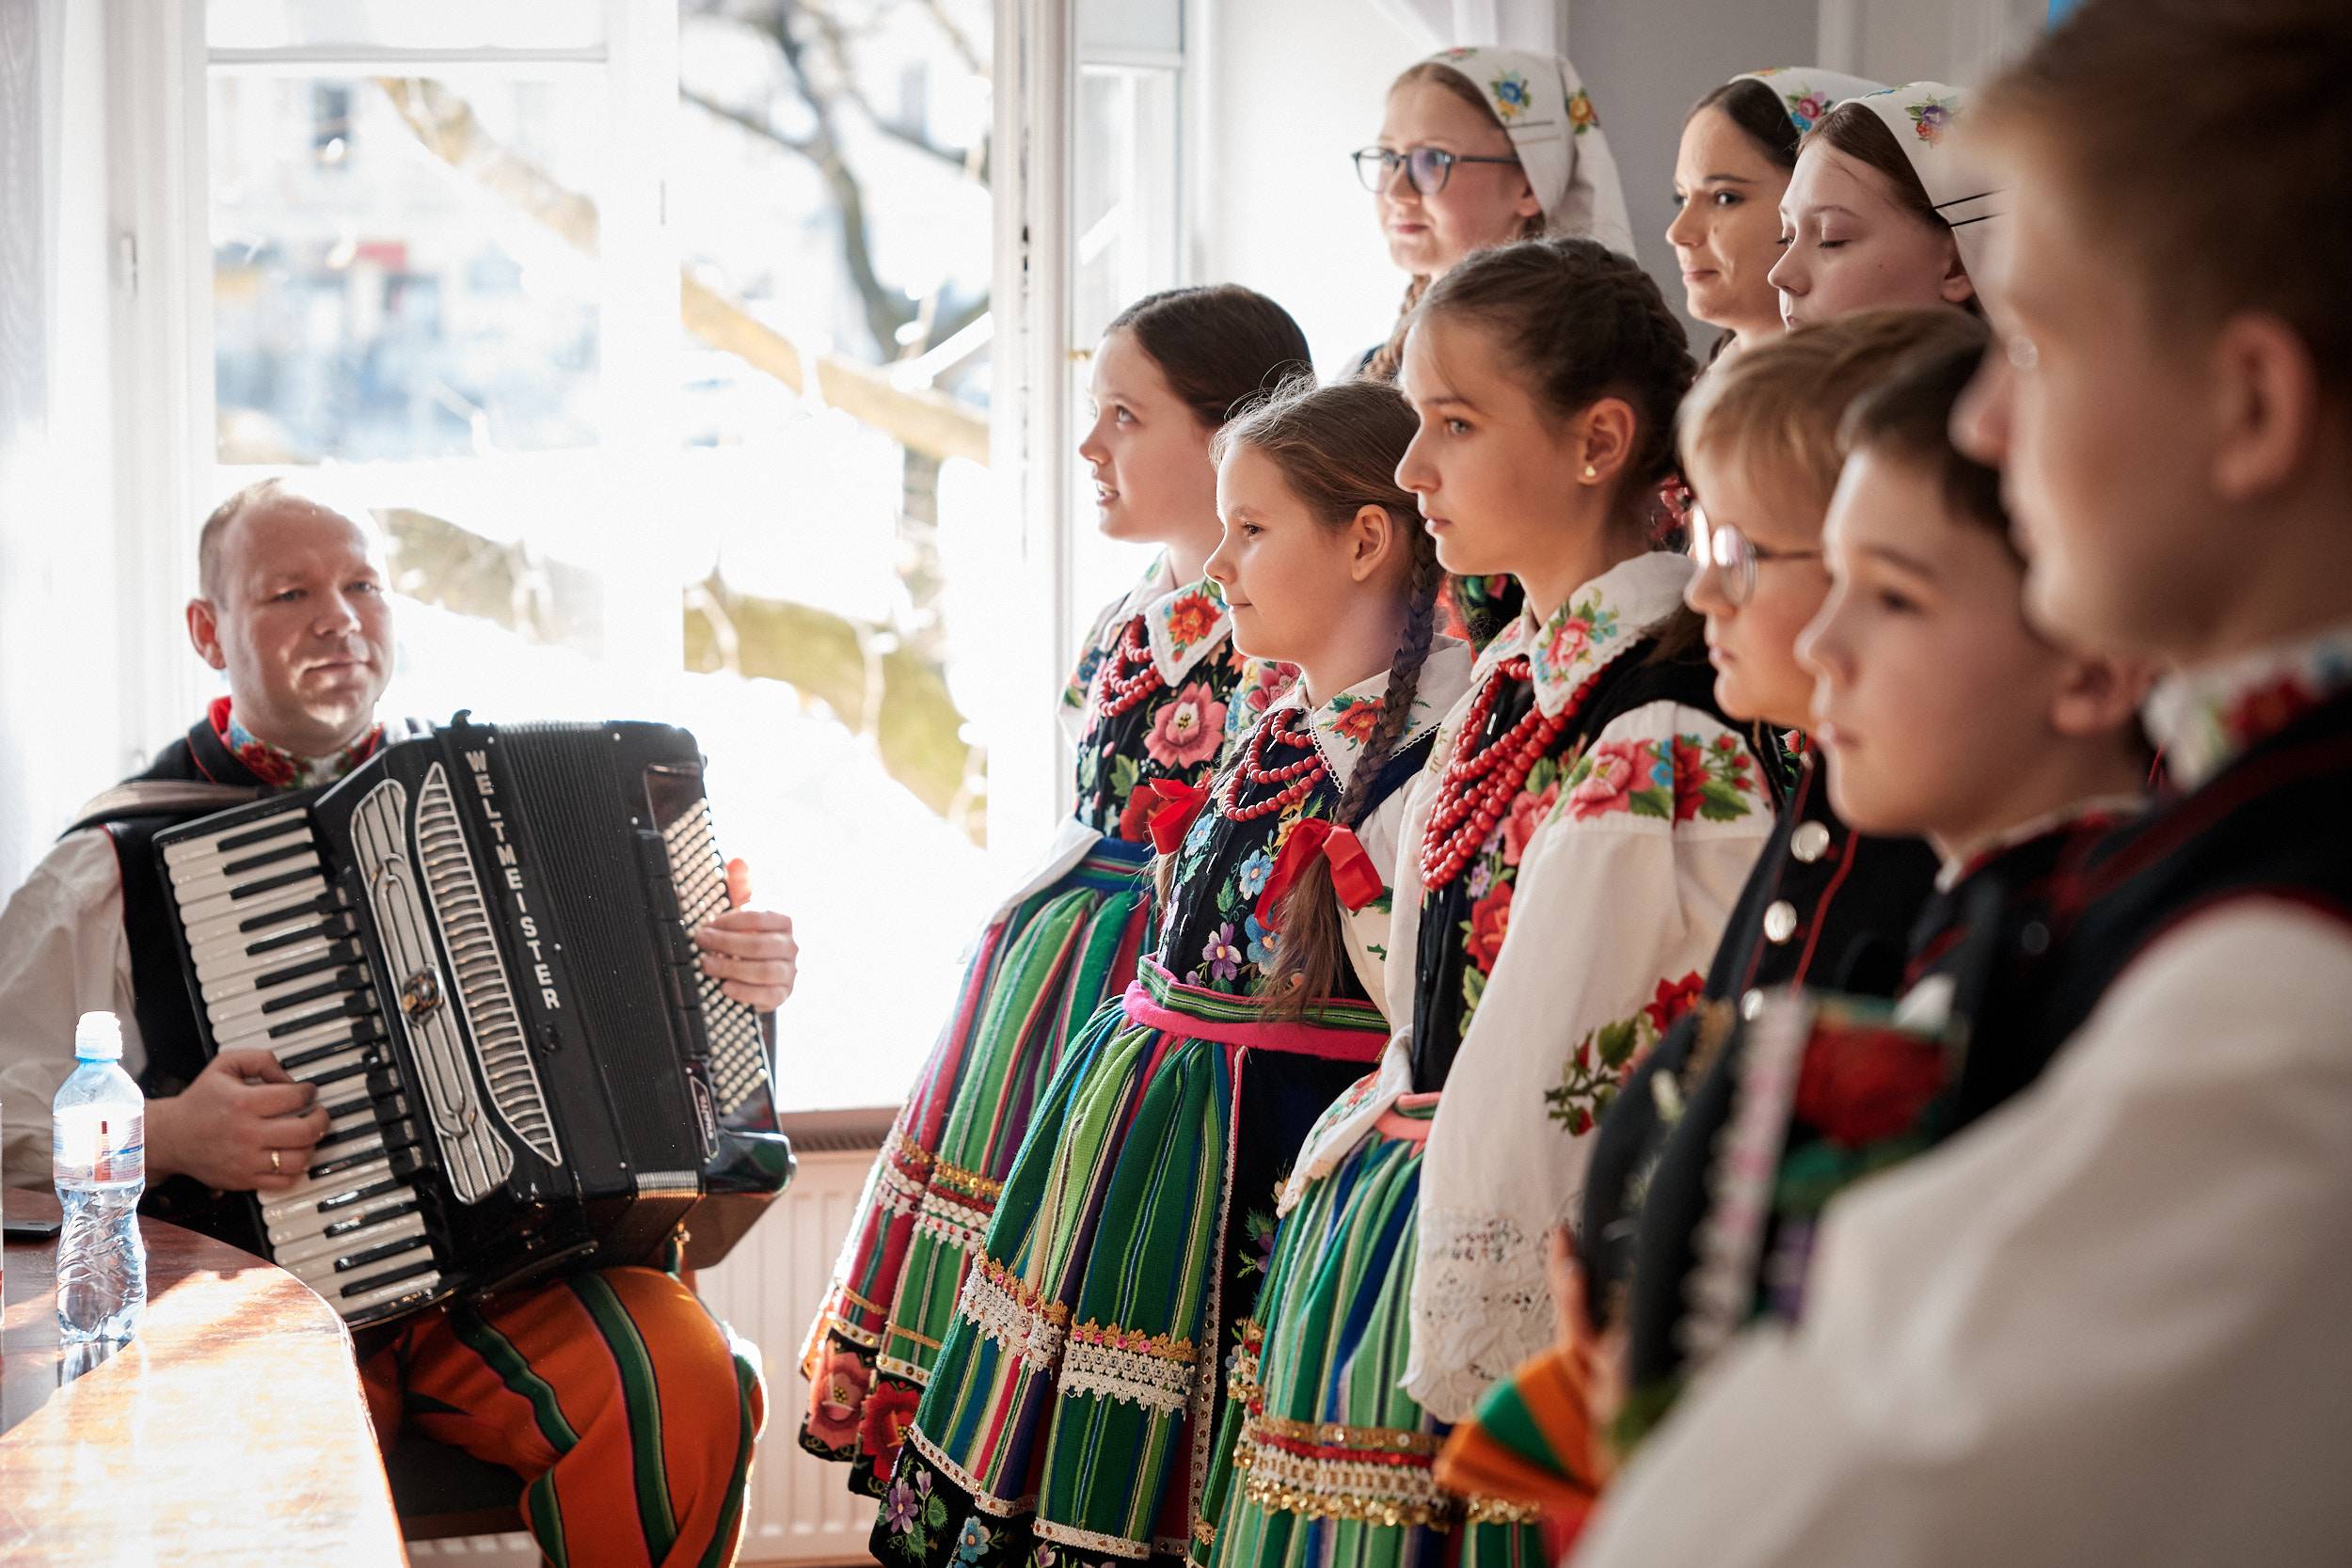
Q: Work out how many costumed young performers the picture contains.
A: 9